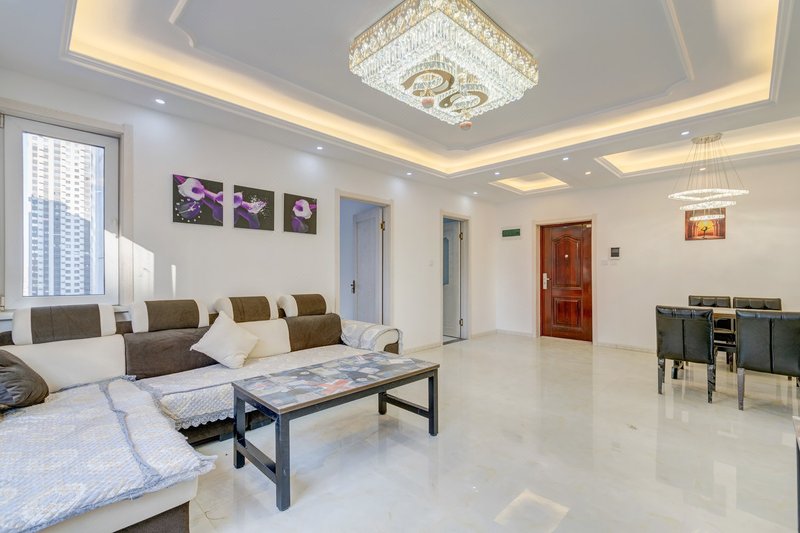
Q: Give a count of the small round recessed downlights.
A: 9